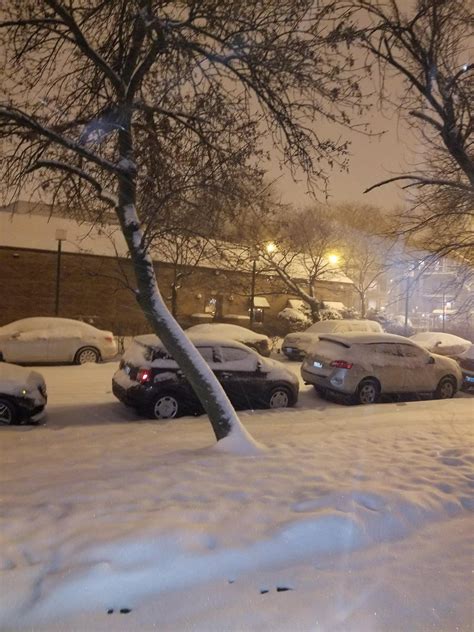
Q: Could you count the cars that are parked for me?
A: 8